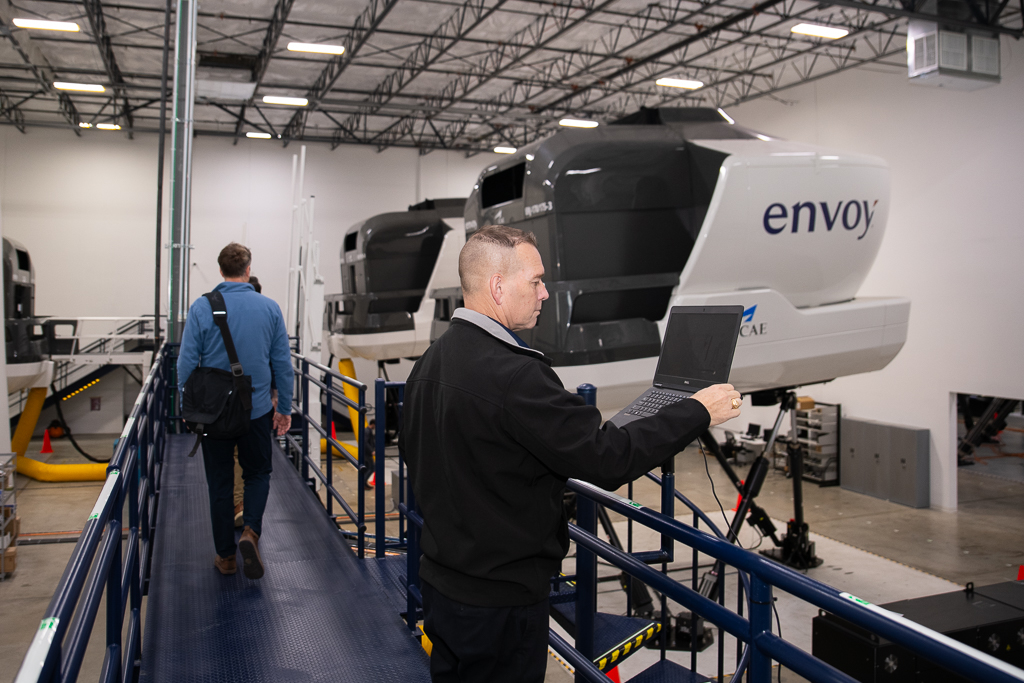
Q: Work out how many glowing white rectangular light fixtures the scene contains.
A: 11